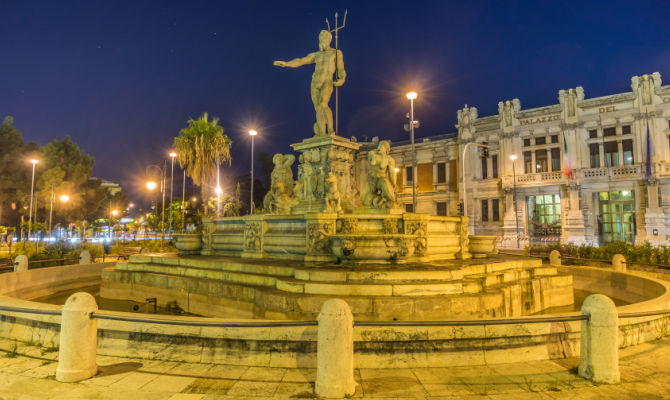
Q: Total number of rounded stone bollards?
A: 7